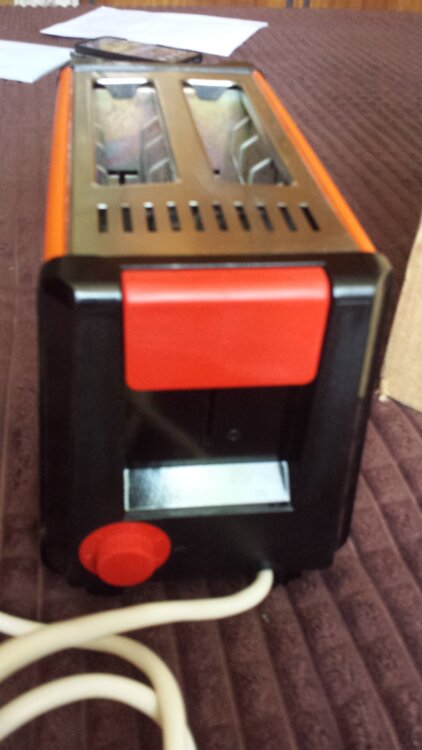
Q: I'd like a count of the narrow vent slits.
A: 10